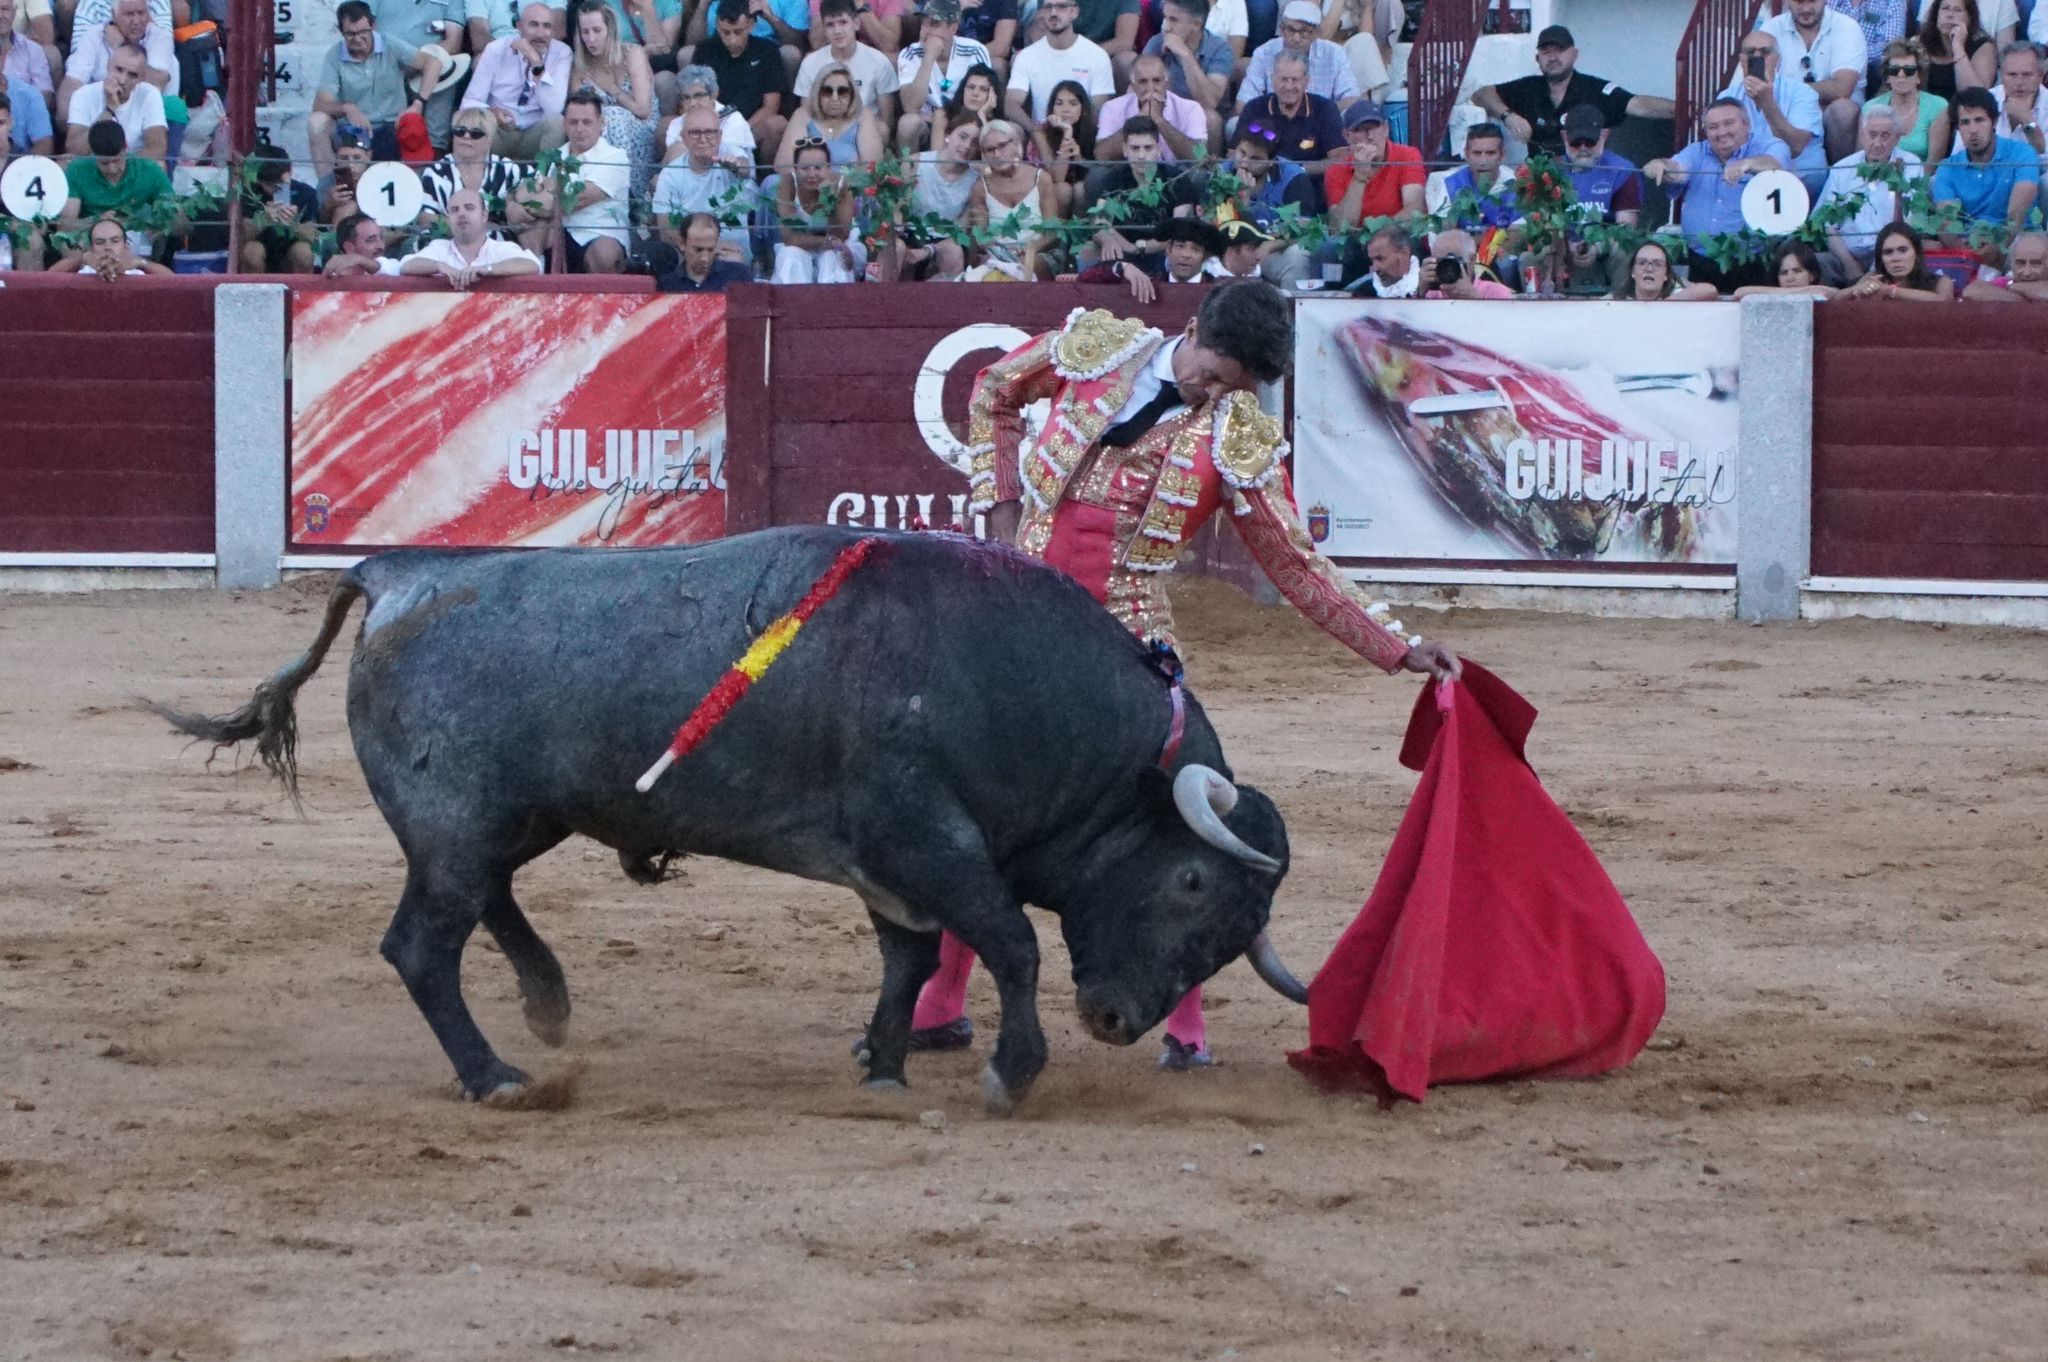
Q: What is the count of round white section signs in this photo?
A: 3